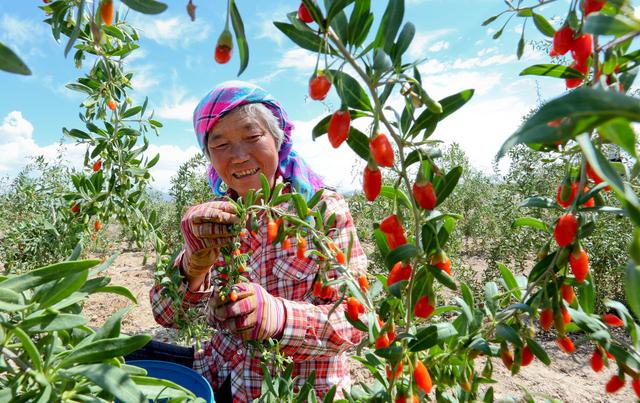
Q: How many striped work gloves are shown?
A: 2